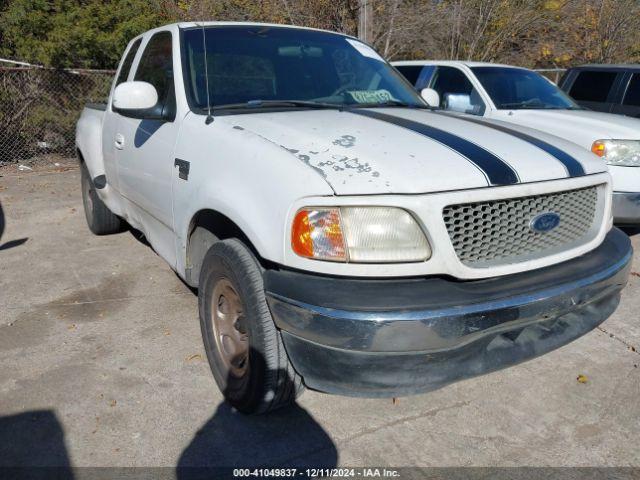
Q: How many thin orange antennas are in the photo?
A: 0